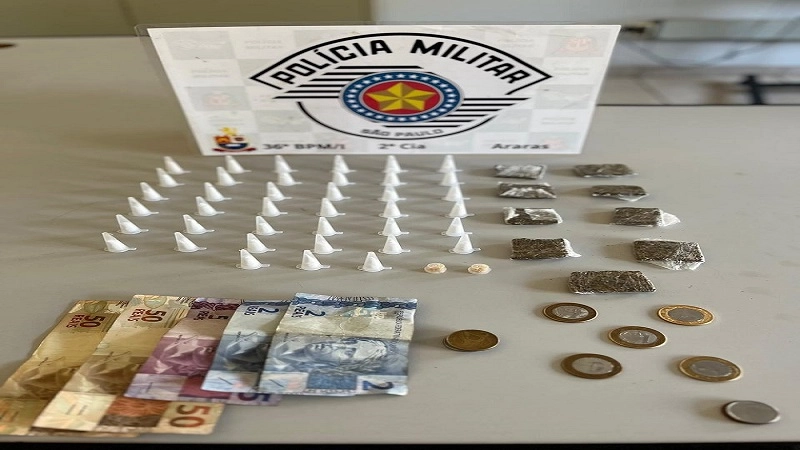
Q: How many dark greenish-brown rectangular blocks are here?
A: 9